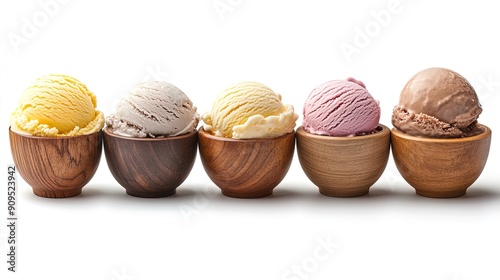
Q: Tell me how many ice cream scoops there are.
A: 5